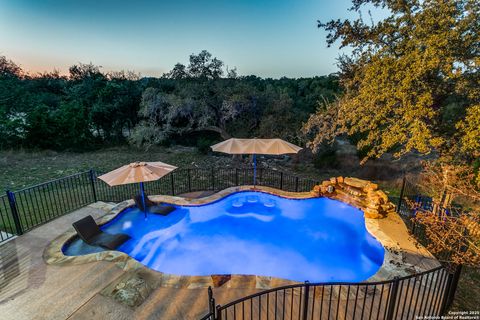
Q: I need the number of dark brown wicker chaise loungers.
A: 2